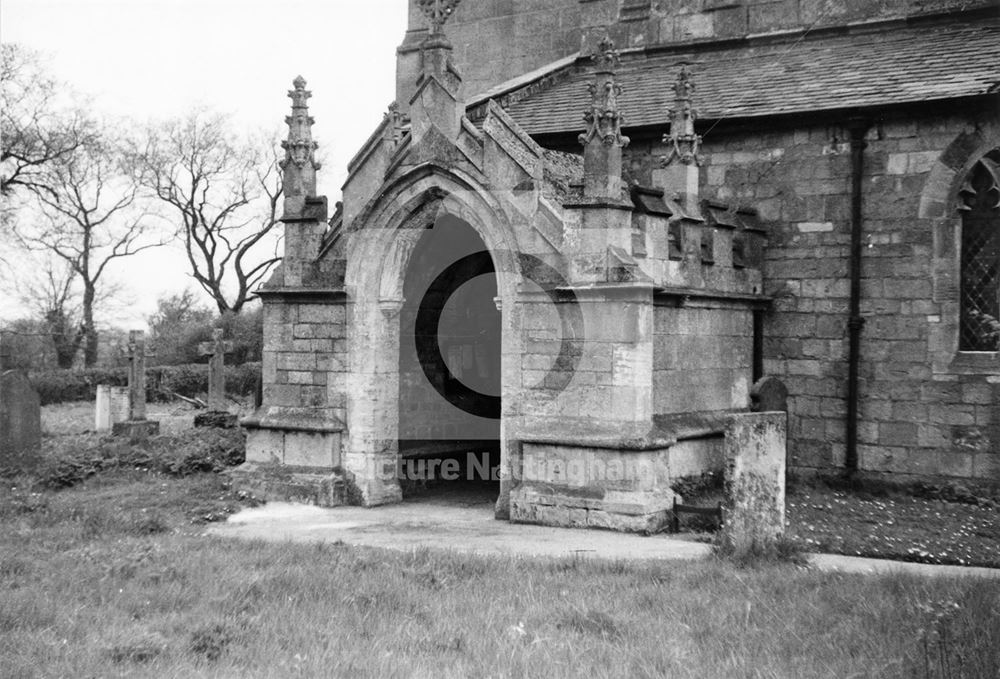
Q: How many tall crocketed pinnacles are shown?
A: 3